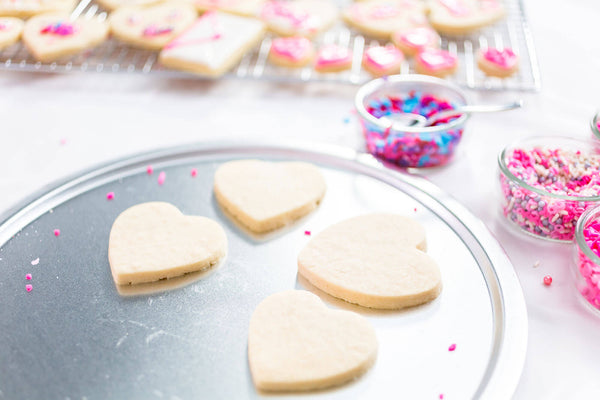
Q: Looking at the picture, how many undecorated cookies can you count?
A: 4